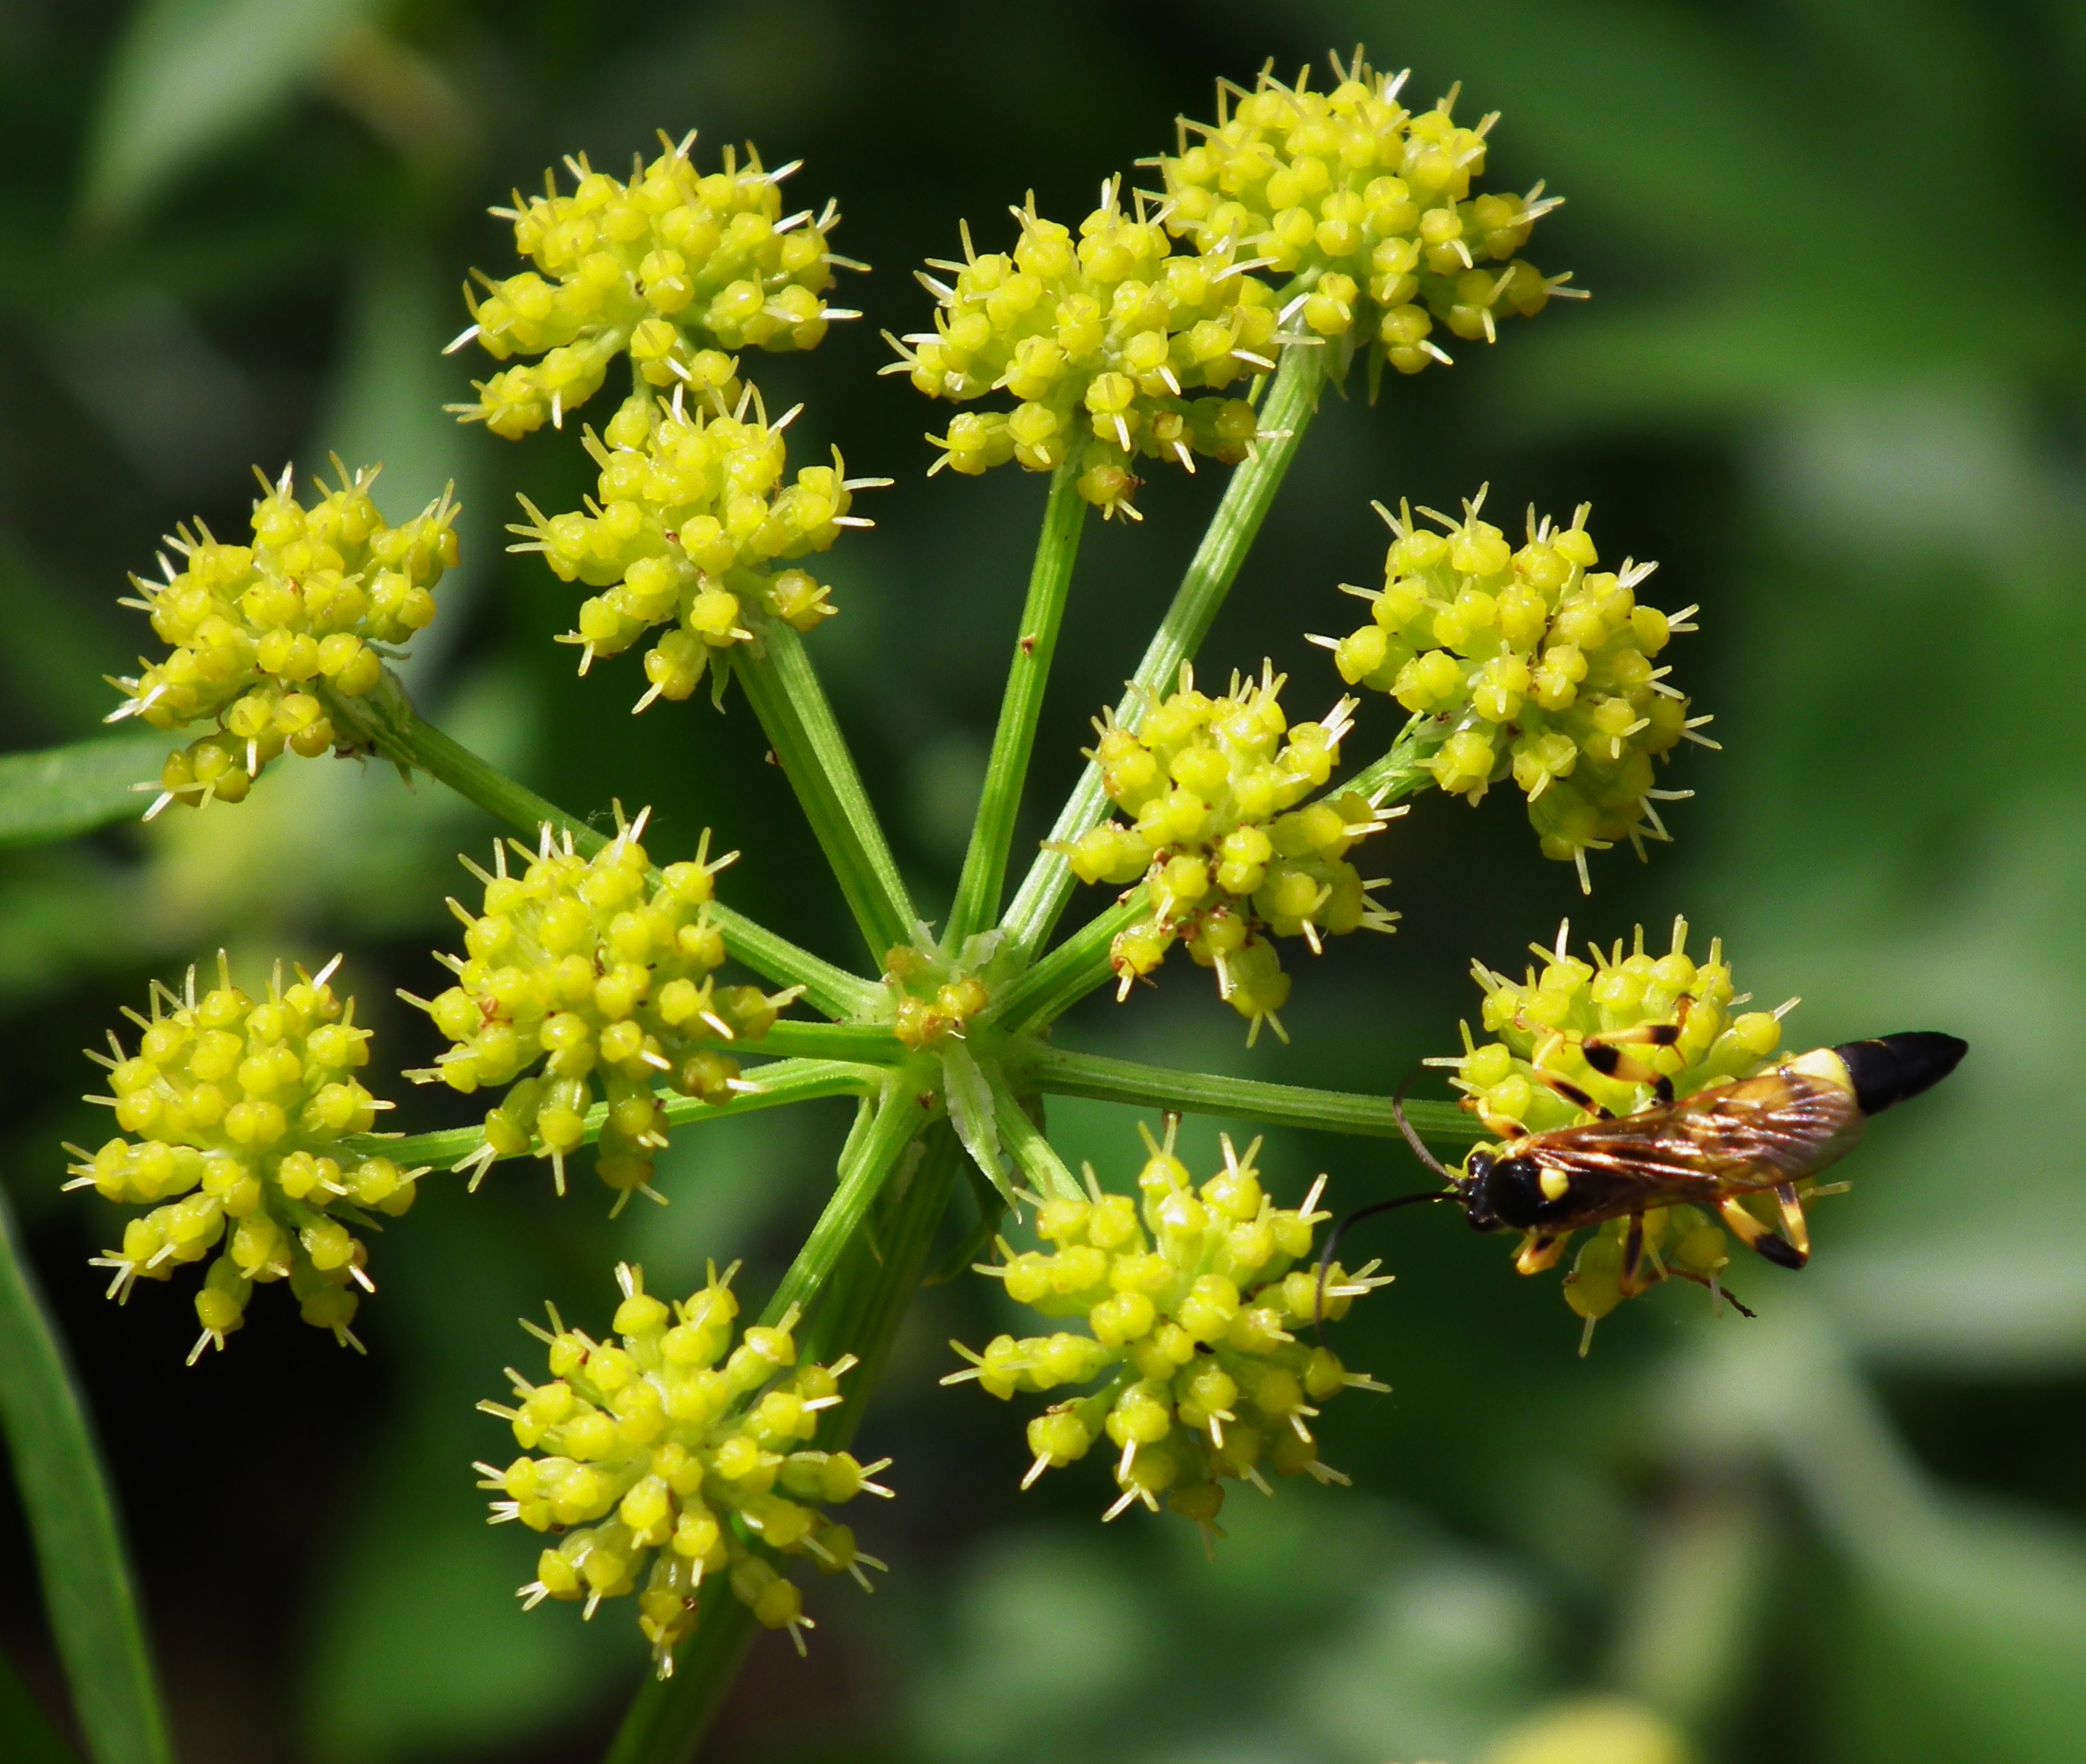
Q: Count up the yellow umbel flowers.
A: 12